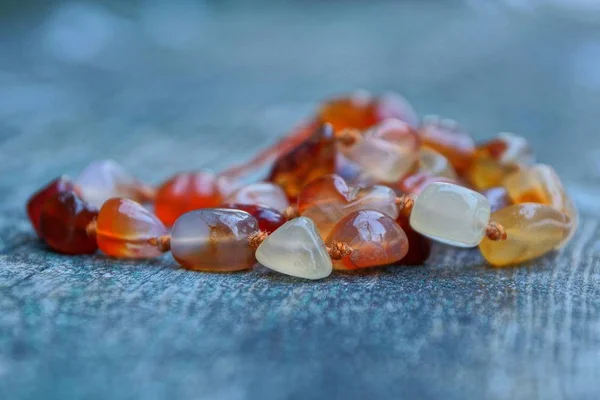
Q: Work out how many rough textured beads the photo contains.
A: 0